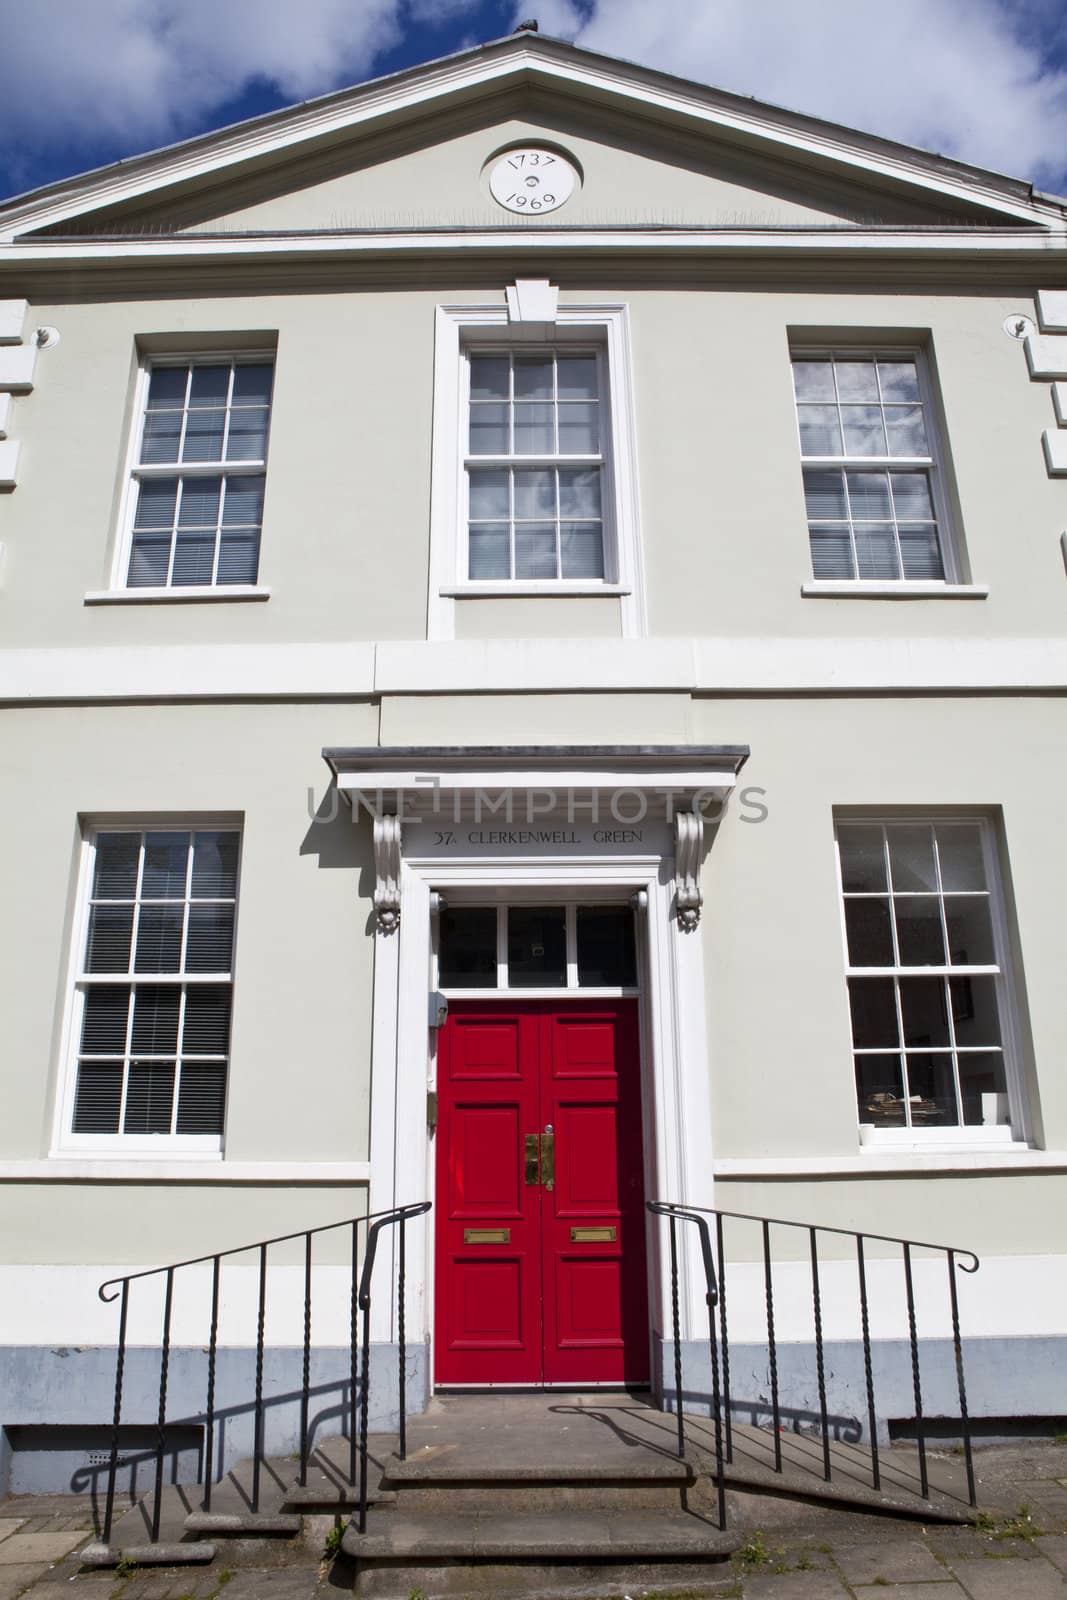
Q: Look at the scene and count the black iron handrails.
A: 2